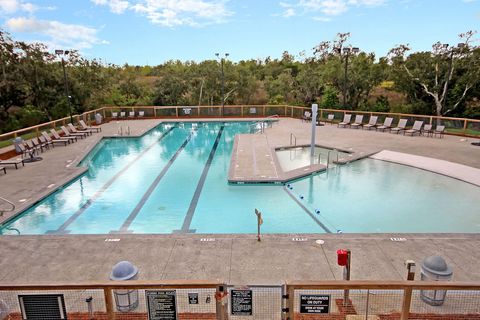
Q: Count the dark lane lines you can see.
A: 3